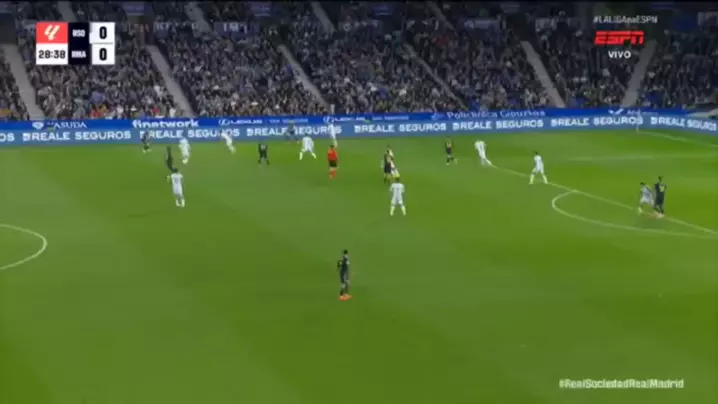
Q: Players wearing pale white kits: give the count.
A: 10